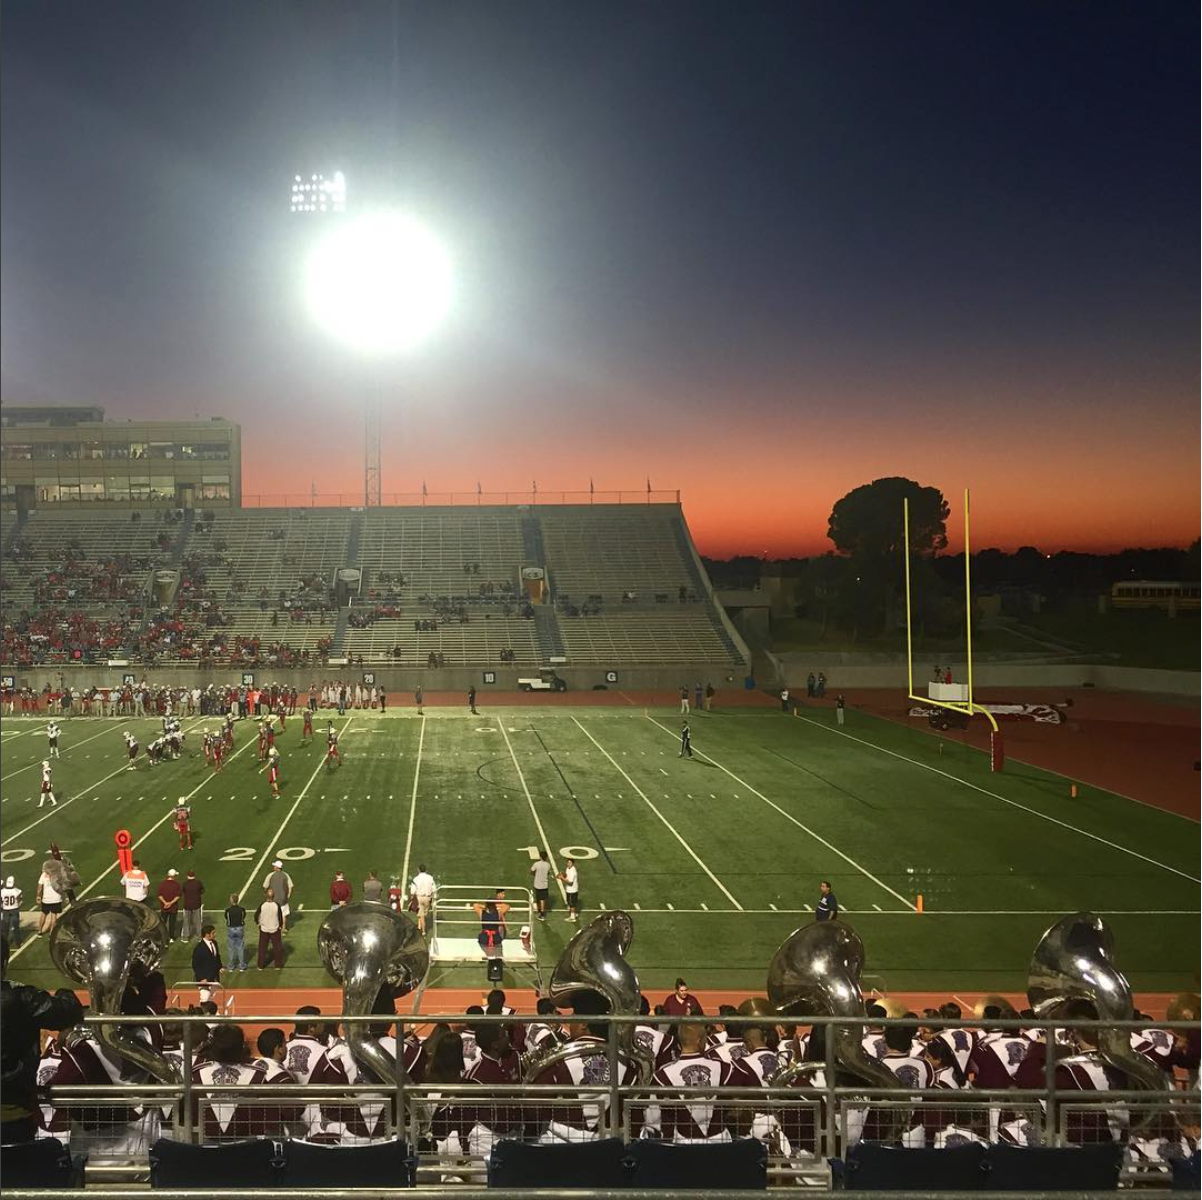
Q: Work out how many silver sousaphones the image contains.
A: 5